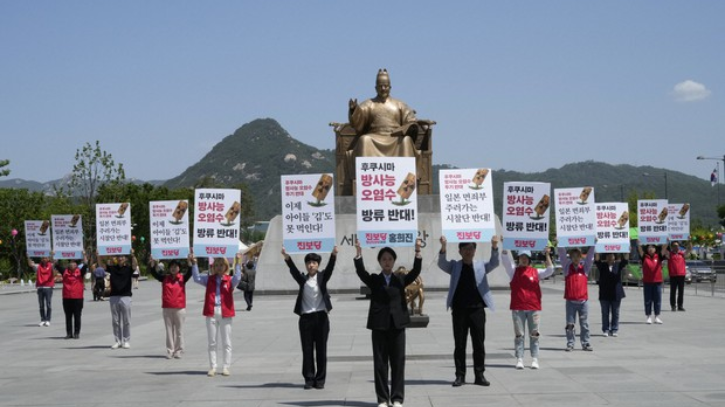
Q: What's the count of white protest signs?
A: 13